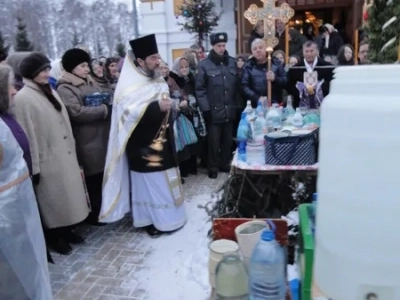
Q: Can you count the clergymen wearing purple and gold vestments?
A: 0